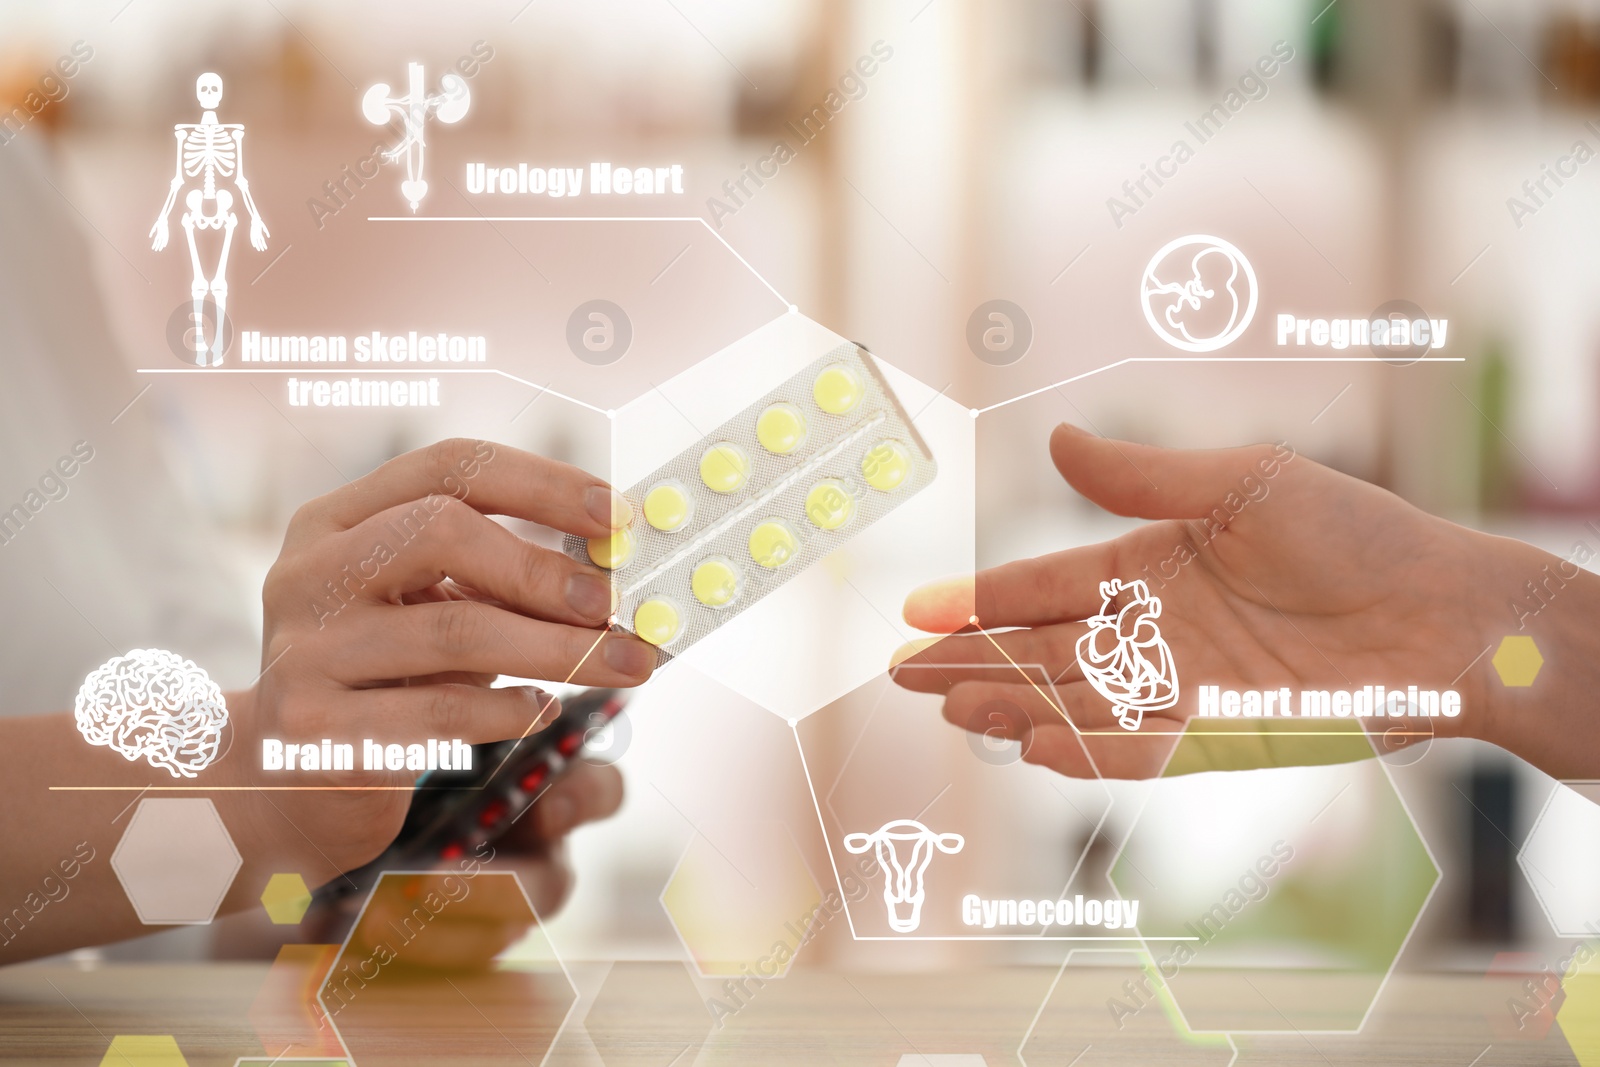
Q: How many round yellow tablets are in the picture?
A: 10